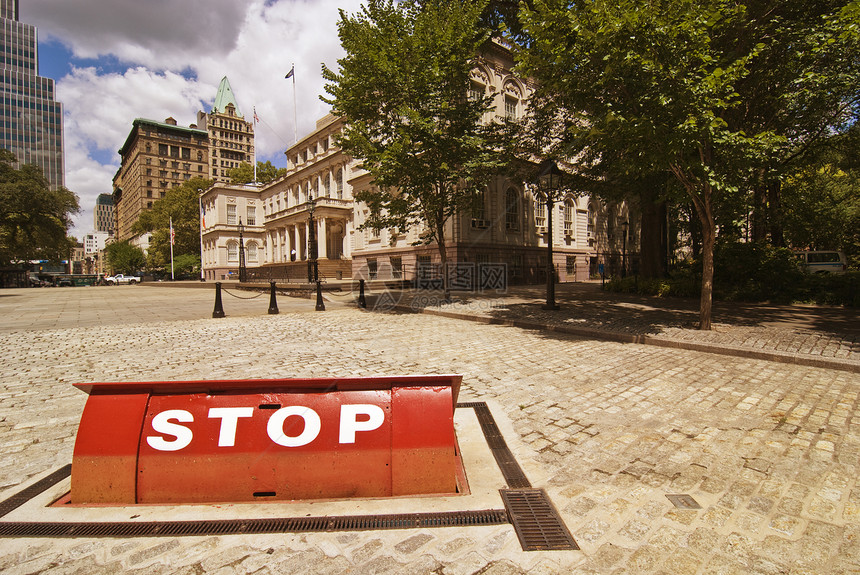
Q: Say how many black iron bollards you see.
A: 4